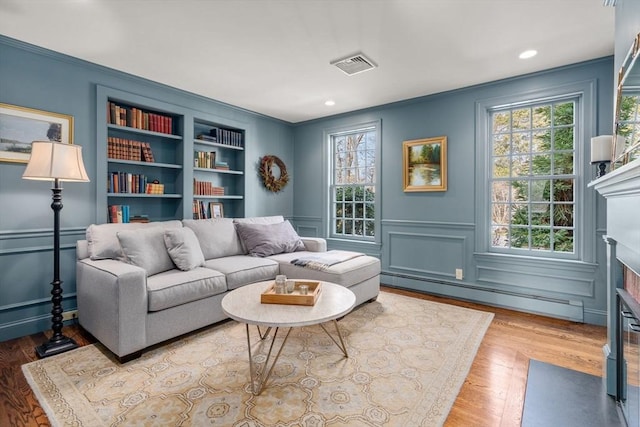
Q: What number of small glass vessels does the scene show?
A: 3